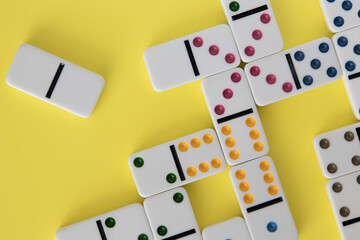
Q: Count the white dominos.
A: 14